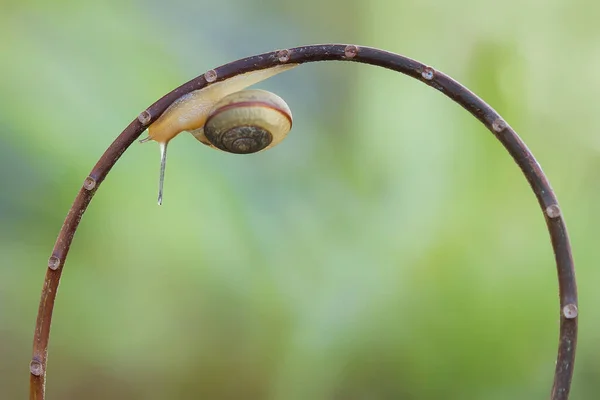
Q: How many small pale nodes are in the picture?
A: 11